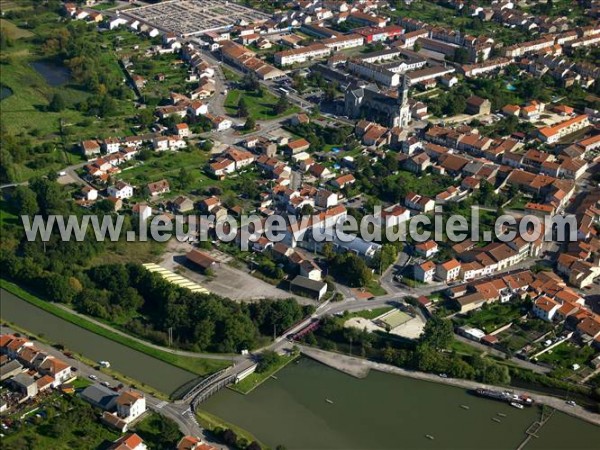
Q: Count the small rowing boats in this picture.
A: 5